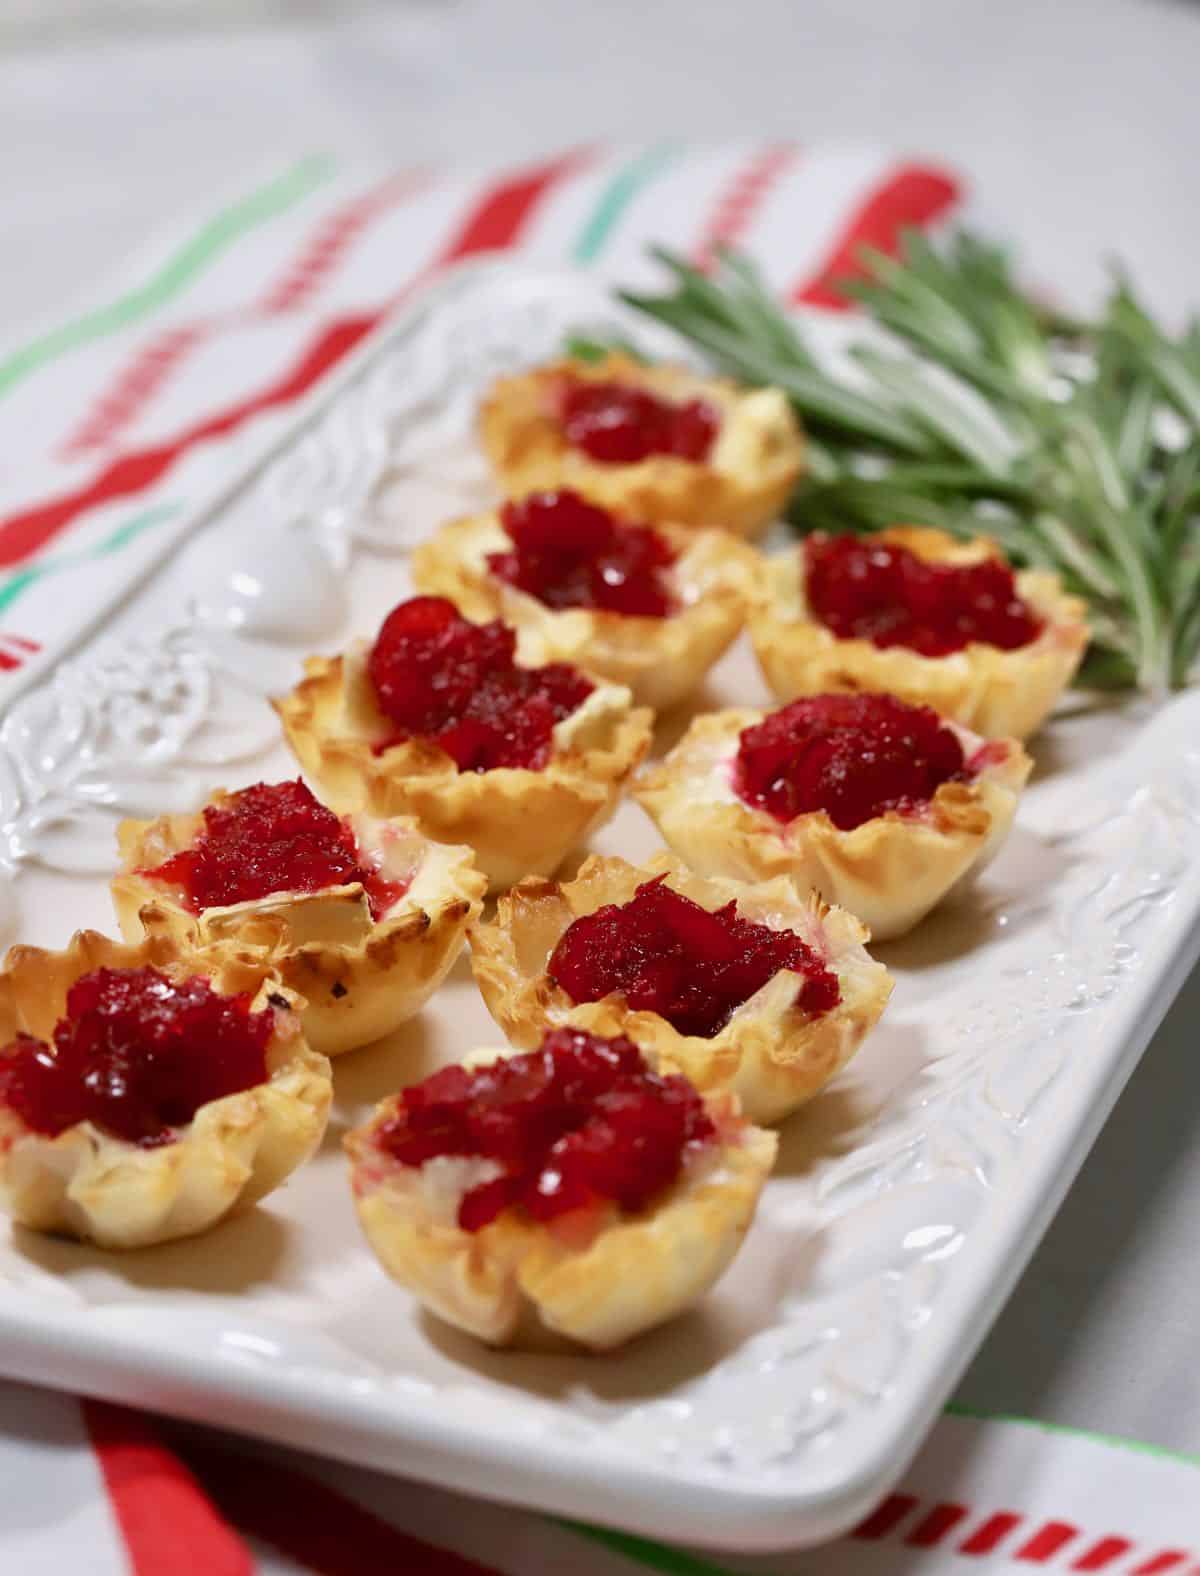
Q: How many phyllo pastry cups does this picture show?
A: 9